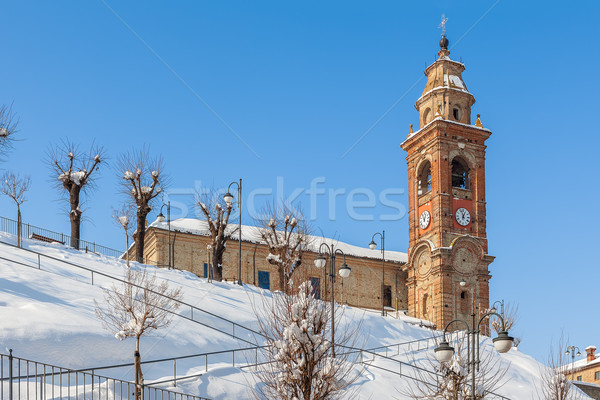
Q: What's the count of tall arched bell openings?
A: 2